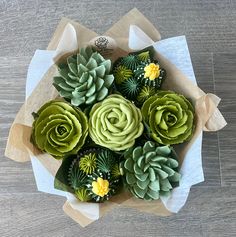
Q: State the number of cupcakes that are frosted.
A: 7